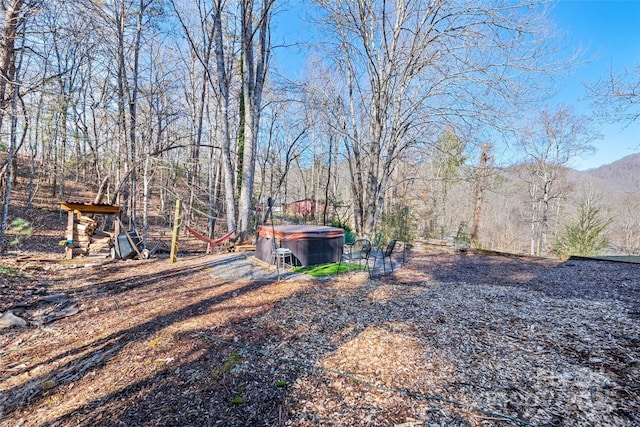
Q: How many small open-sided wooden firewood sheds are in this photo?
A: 1